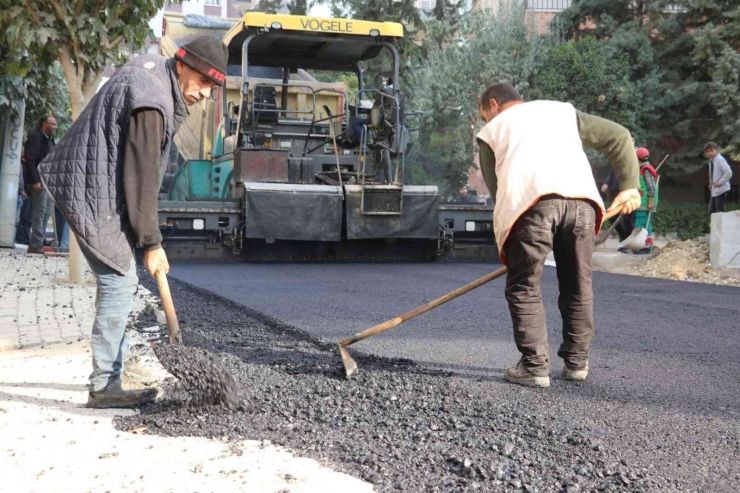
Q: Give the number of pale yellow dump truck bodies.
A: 1